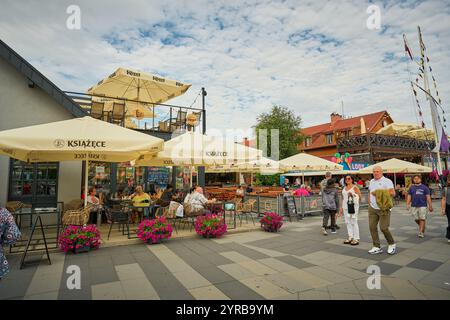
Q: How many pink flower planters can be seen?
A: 4